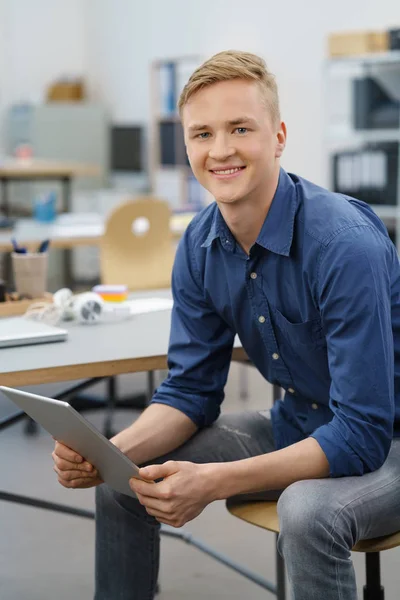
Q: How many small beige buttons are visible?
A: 5